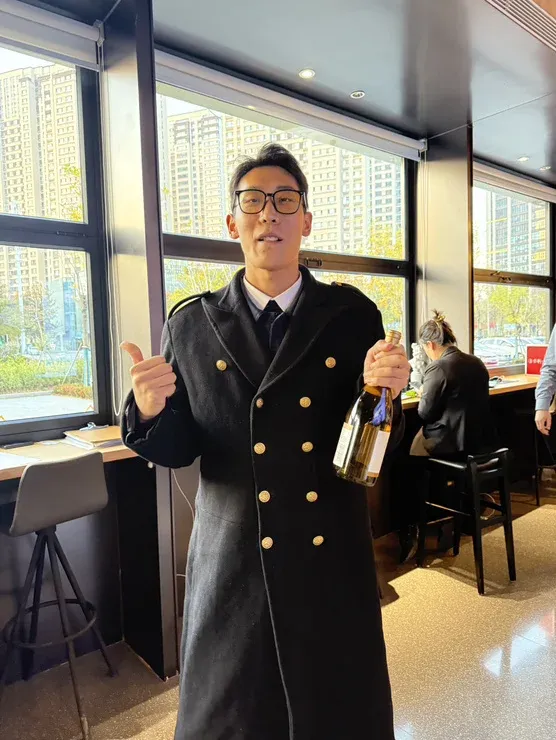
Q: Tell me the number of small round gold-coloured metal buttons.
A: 10